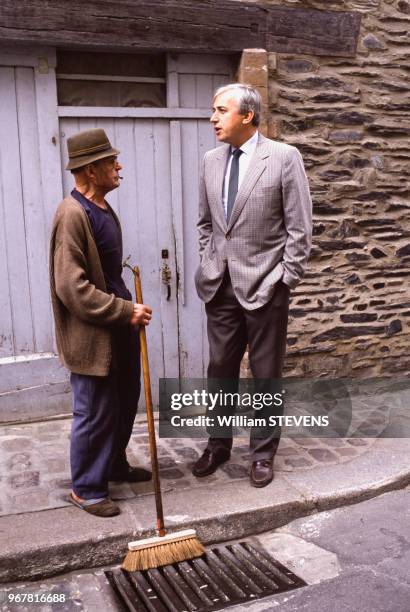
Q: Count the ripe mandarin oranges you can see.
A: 0